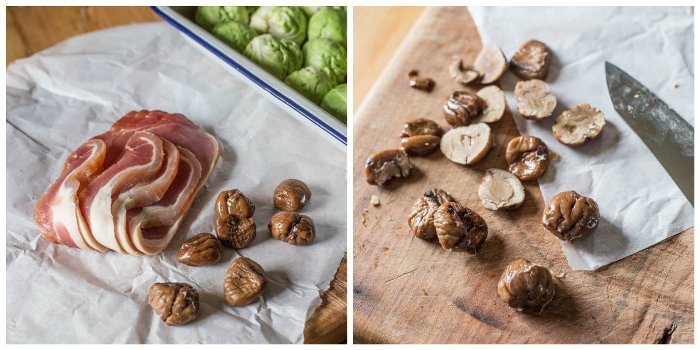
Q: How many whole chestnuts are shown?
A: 11